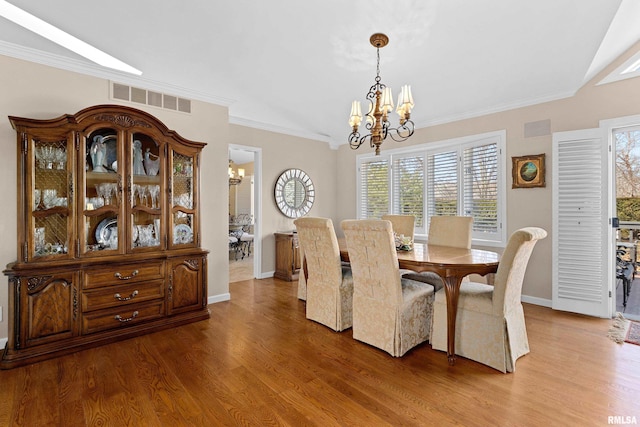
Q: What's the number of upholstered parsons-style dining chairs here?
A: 6